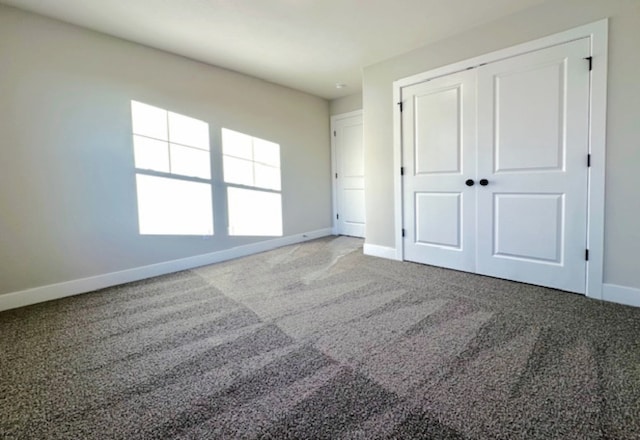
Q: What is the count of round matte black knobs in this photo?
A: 2